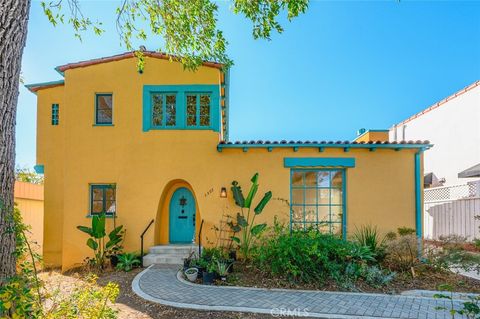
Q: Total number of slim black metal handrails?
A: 2